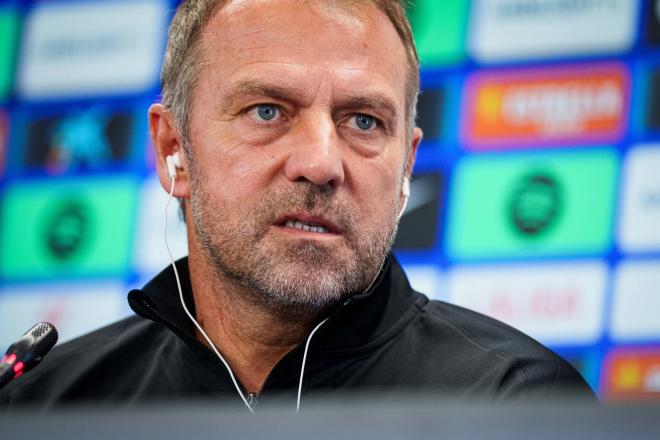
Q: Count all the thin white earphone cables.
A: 2